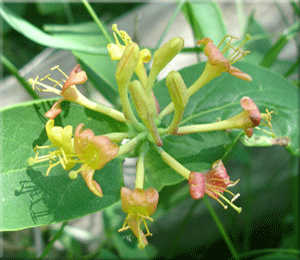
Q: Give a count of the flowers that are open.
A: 8